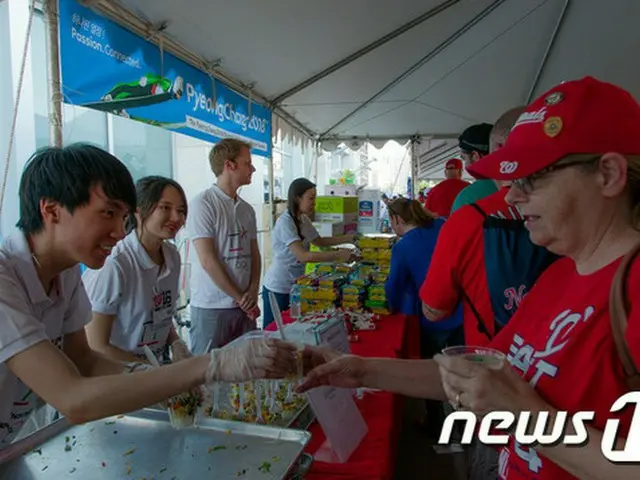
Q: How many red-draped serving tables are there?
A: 1